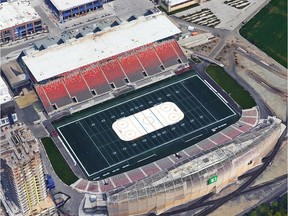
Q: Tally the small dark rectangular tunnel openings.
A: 8